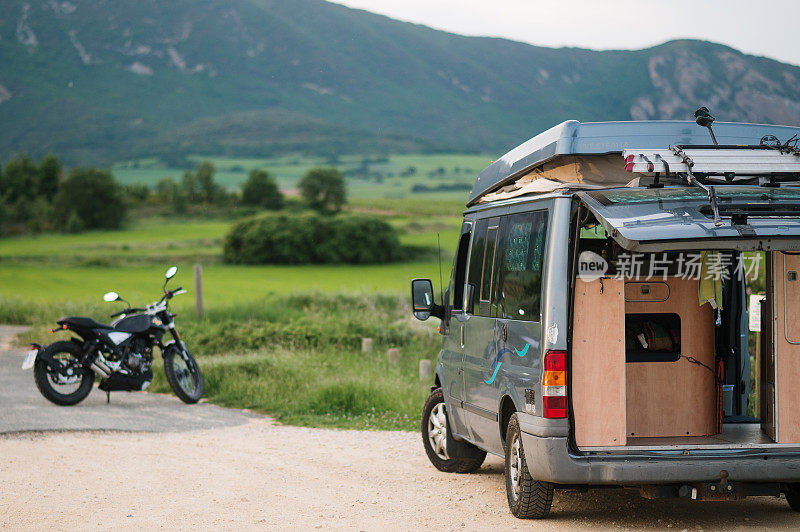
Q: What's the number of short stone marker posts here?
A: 3